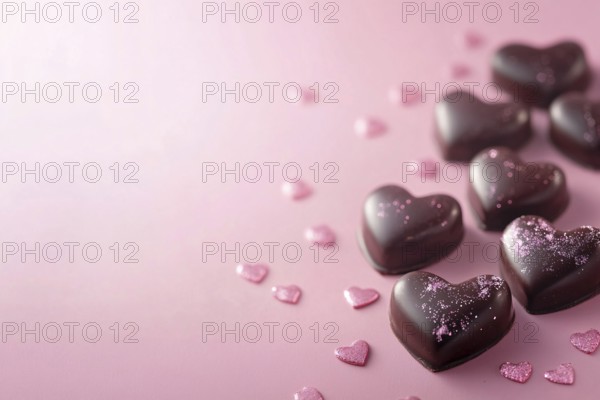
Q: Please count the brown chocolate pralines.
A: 7